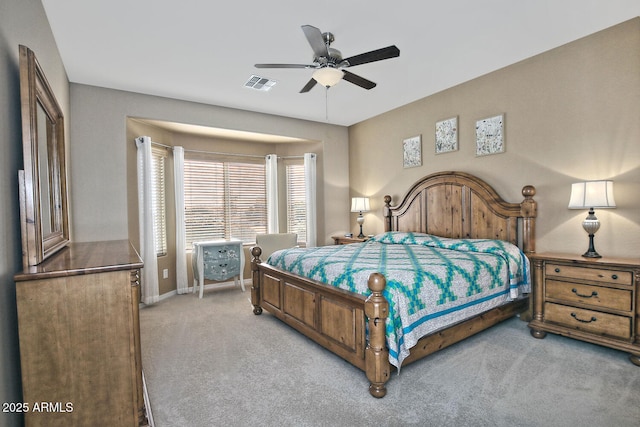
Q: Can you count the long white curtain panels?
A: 4